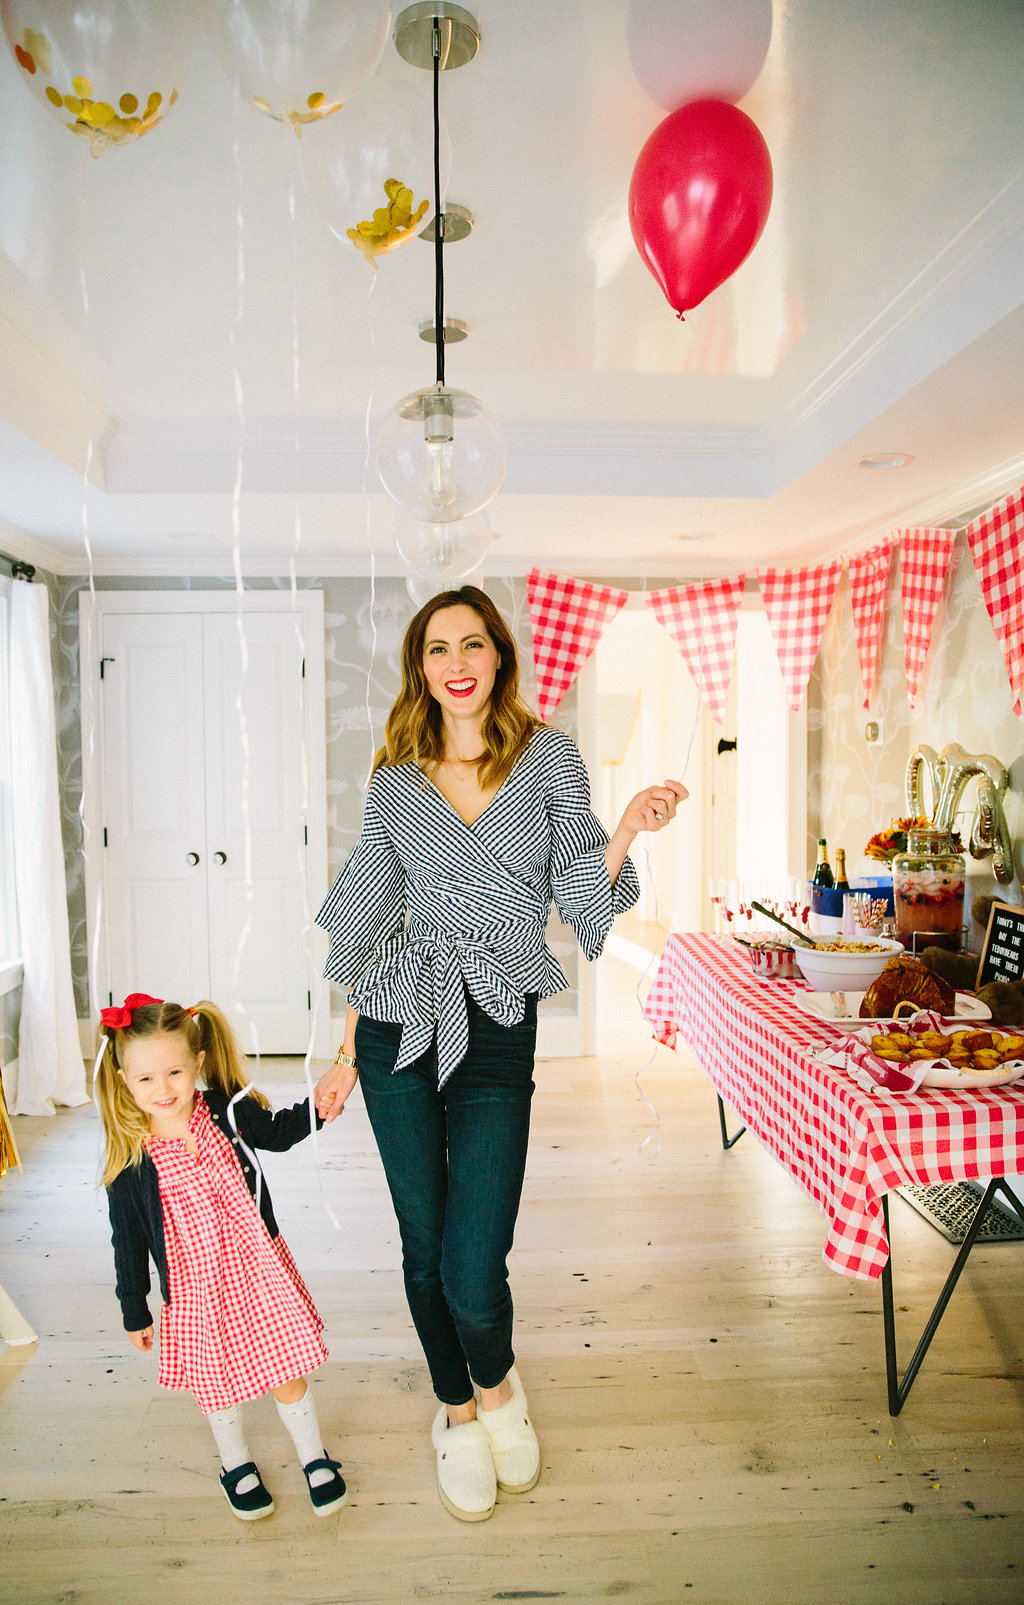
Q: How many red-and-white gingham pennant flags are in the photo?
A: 6